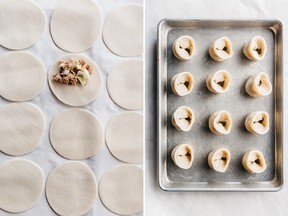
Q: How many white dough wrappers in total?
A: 12